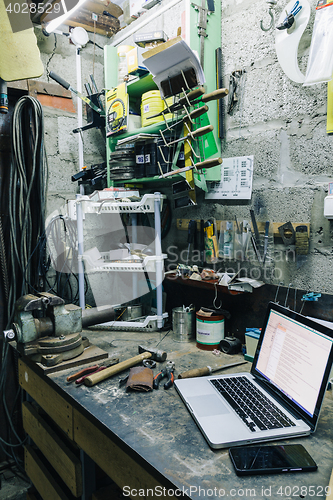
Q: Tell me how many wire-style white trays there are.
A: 3